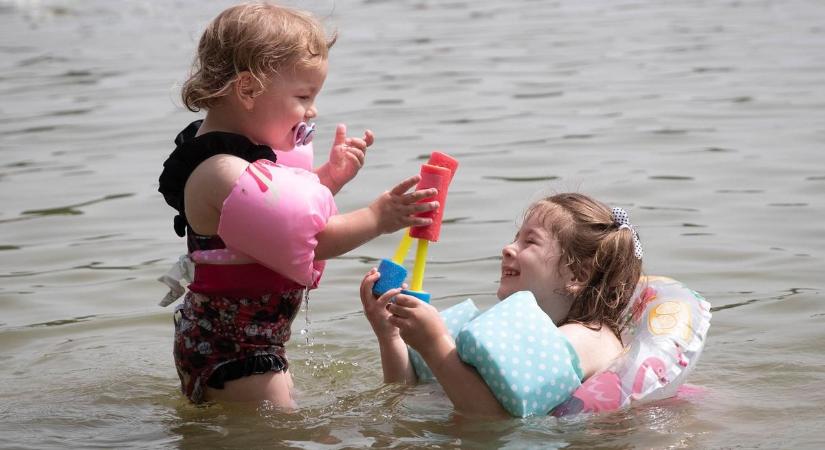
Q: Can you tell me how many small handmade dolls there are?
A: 0